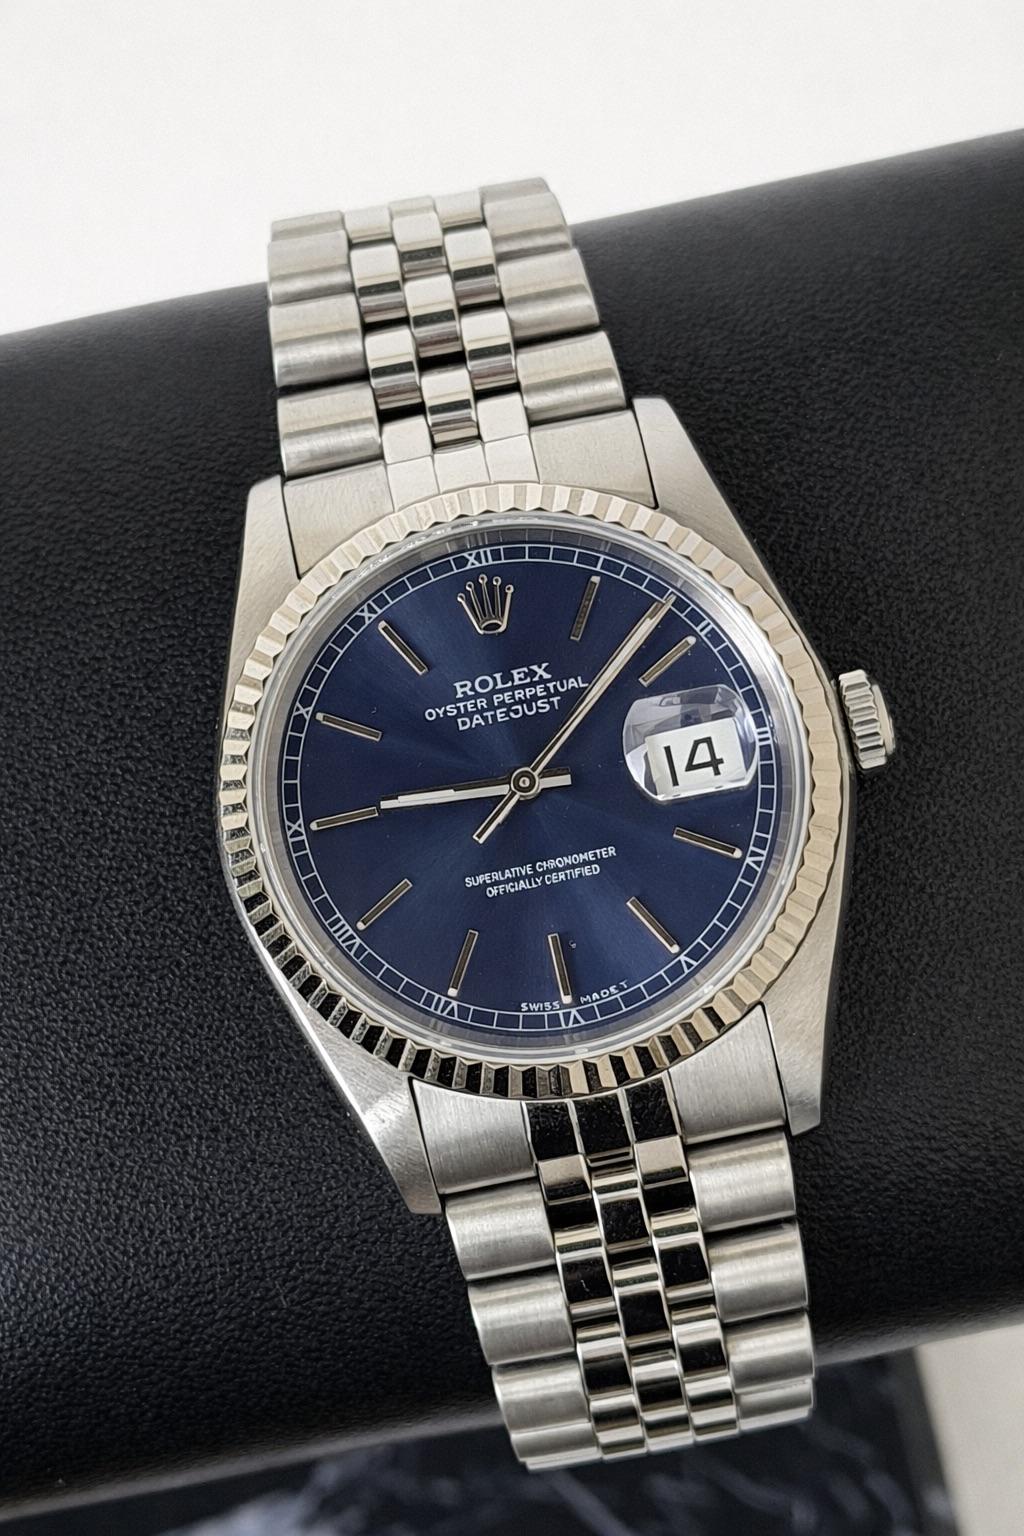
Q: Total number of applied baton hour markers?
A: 10